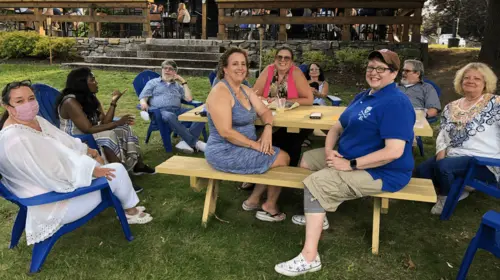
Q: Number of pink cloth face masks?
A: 1